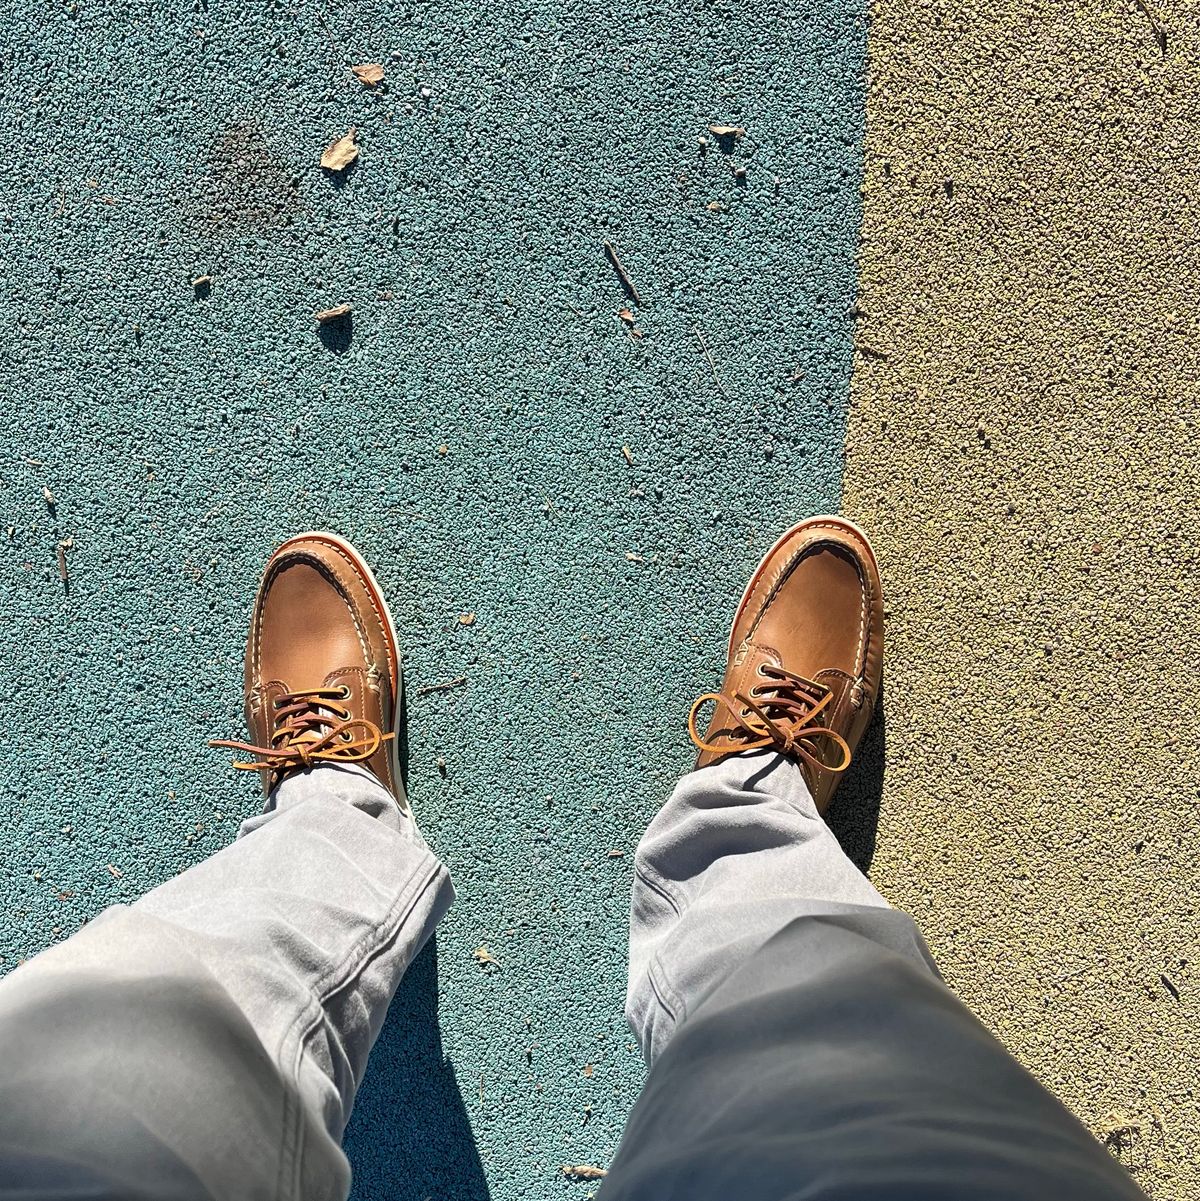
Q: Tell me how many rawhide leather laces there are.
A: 2